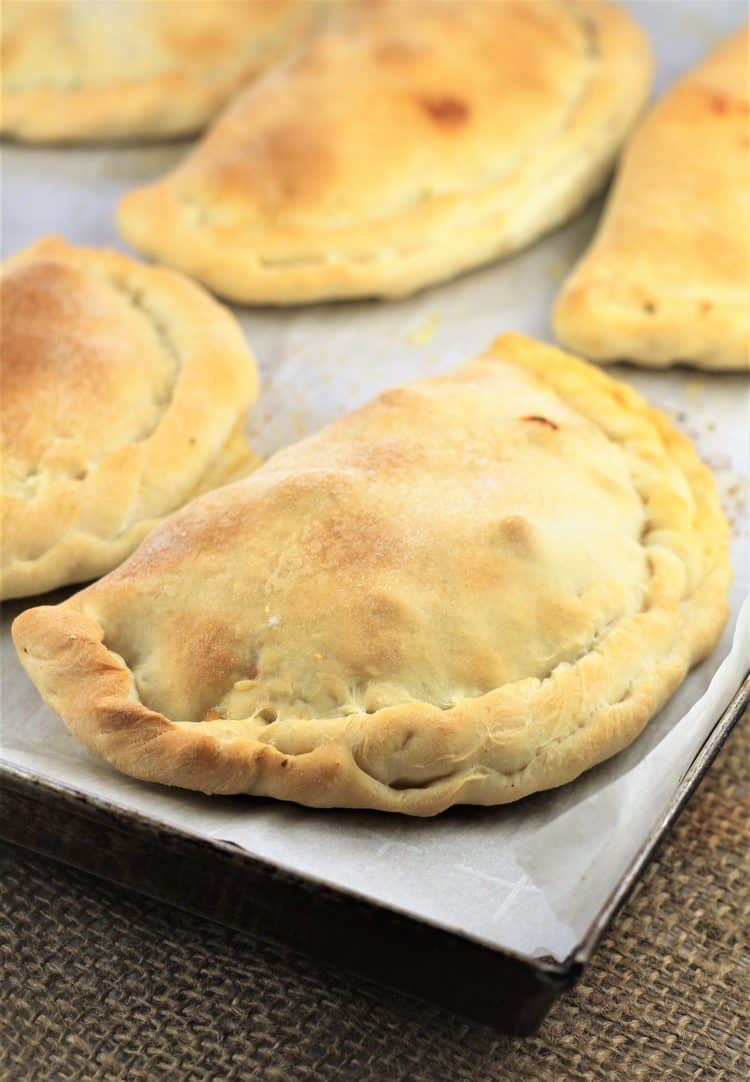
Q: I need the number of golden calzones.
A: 5